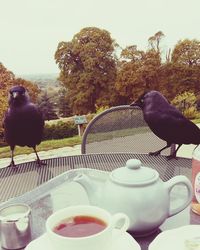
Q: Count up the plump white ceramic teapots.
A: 1